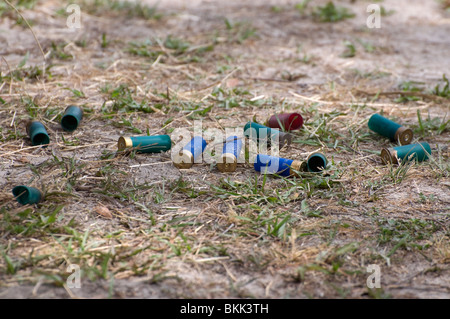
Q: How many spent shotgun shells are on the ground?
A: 12